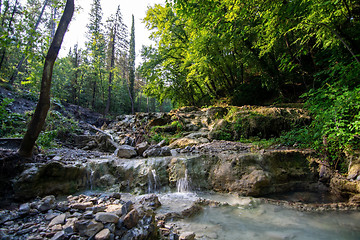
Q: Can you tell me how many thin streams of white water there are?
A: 3